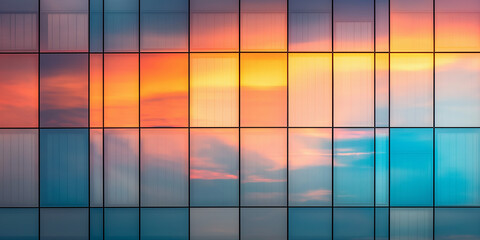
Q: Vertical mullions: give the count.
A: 11